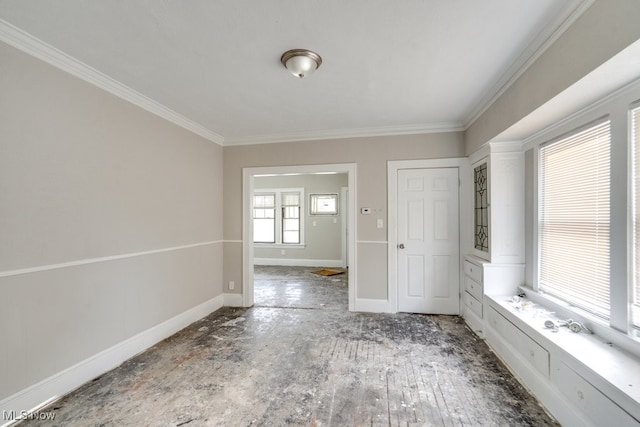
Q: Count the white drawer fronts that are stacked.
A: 3